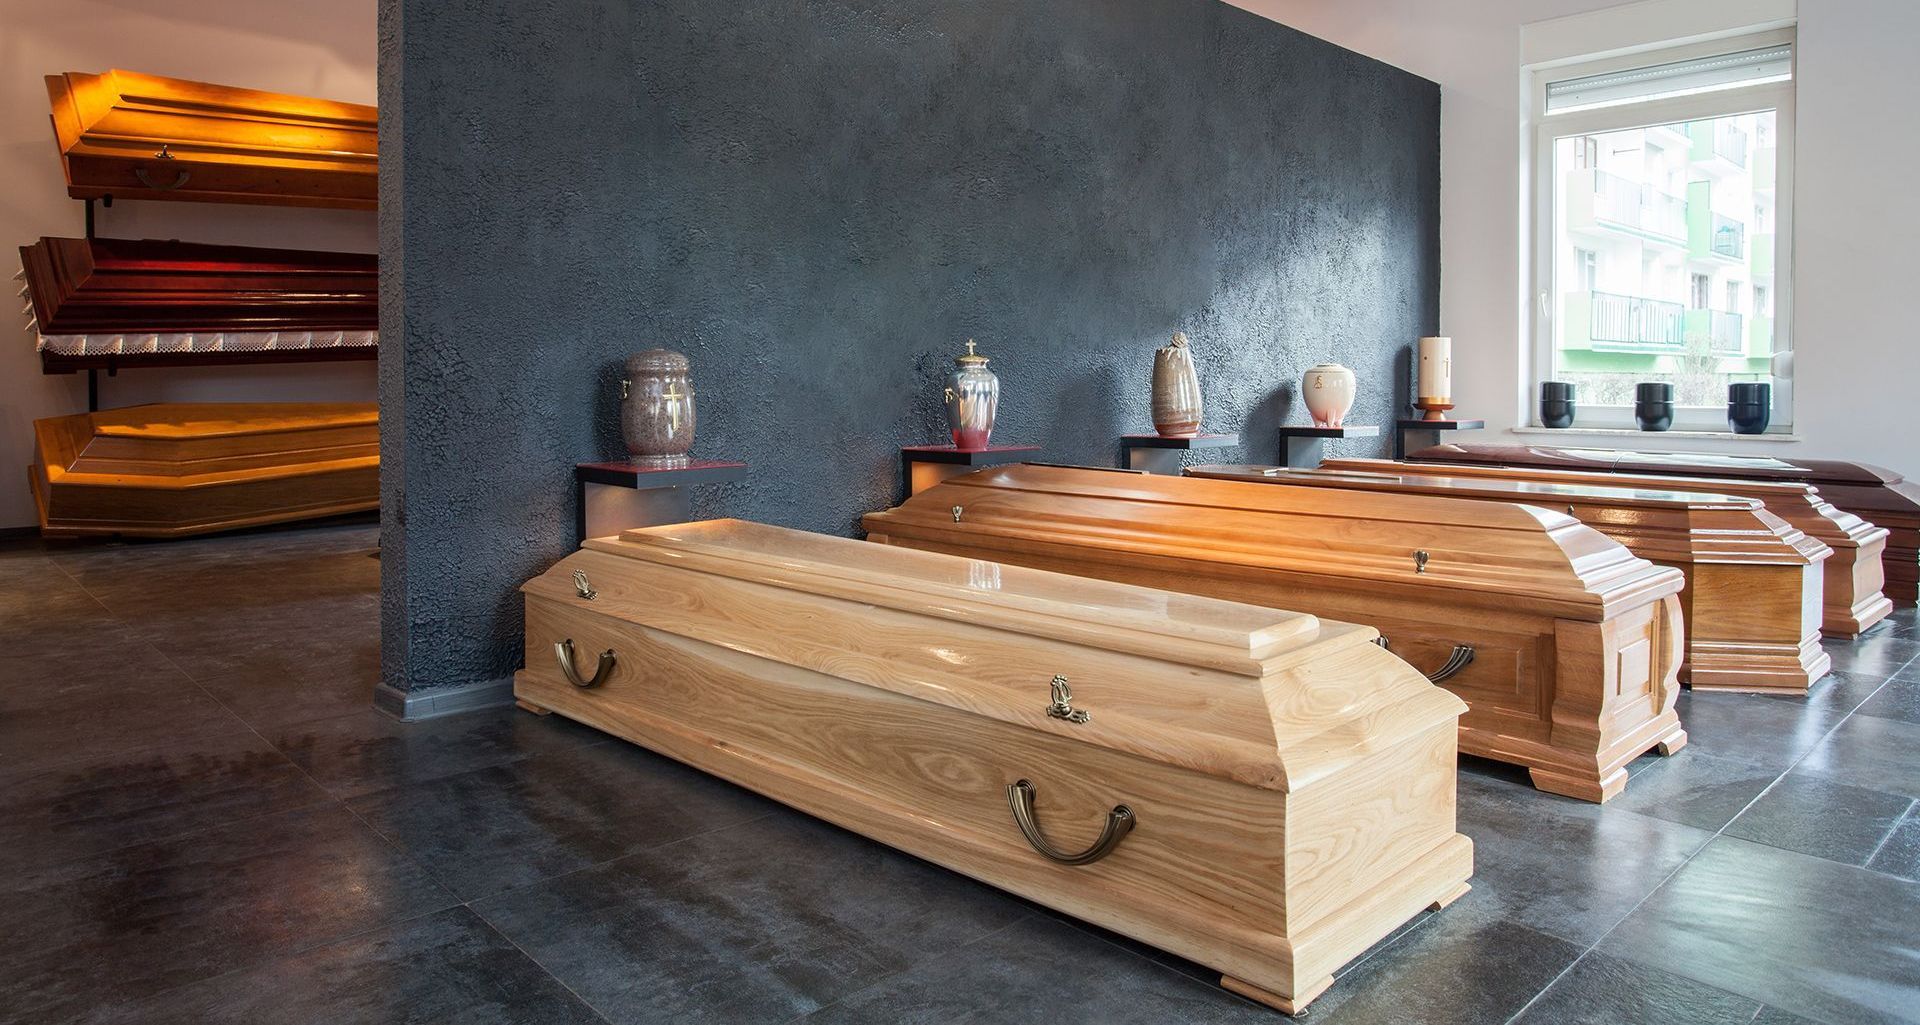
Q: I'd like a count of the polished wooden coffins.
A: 8